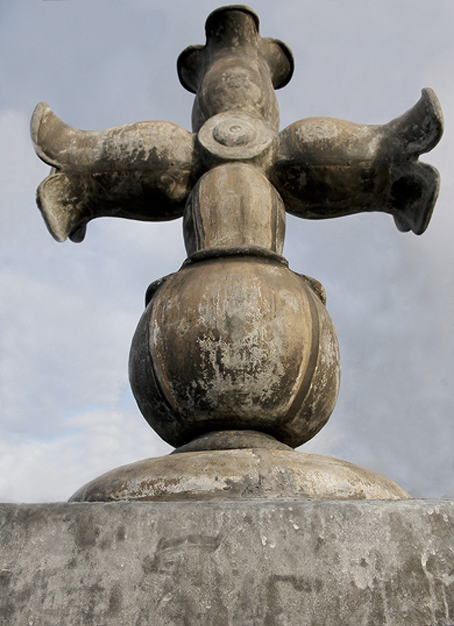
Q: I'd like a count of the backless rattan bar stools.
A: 0